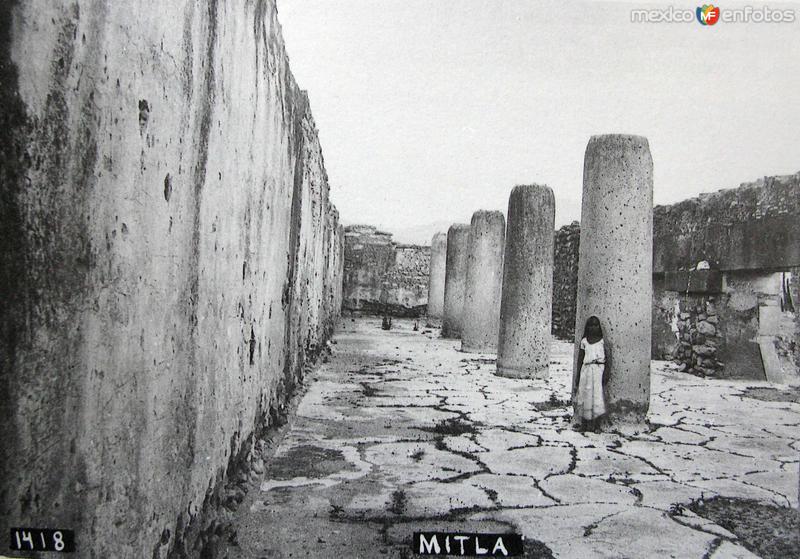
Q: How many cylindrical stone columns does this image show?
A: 5